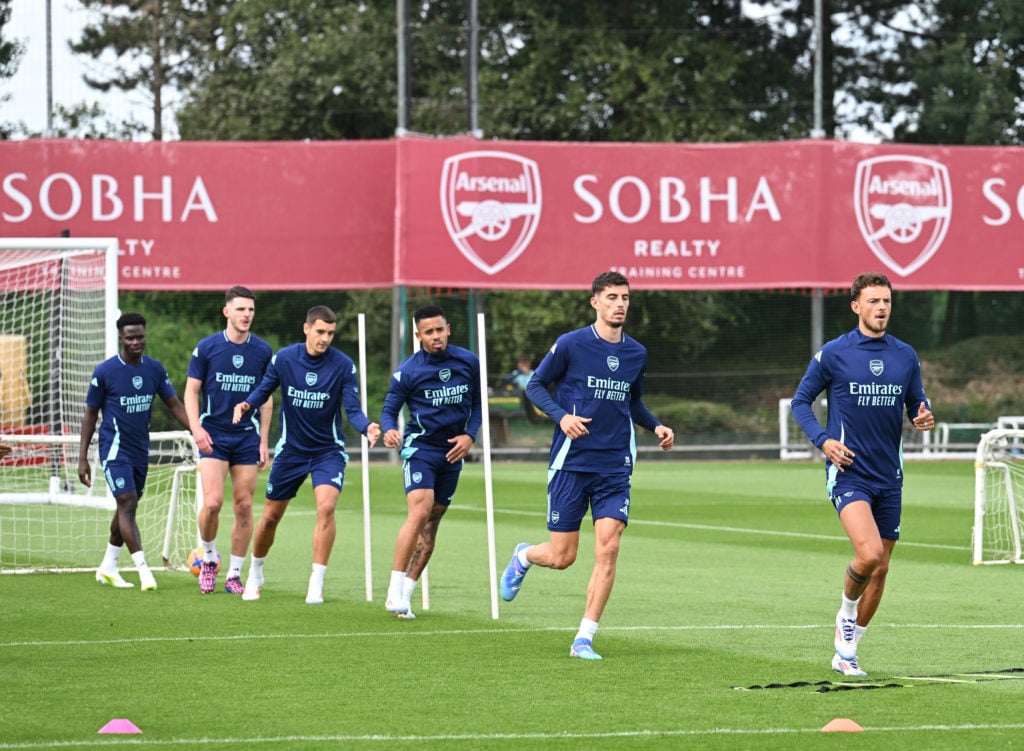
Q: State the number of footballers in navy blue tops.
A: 6